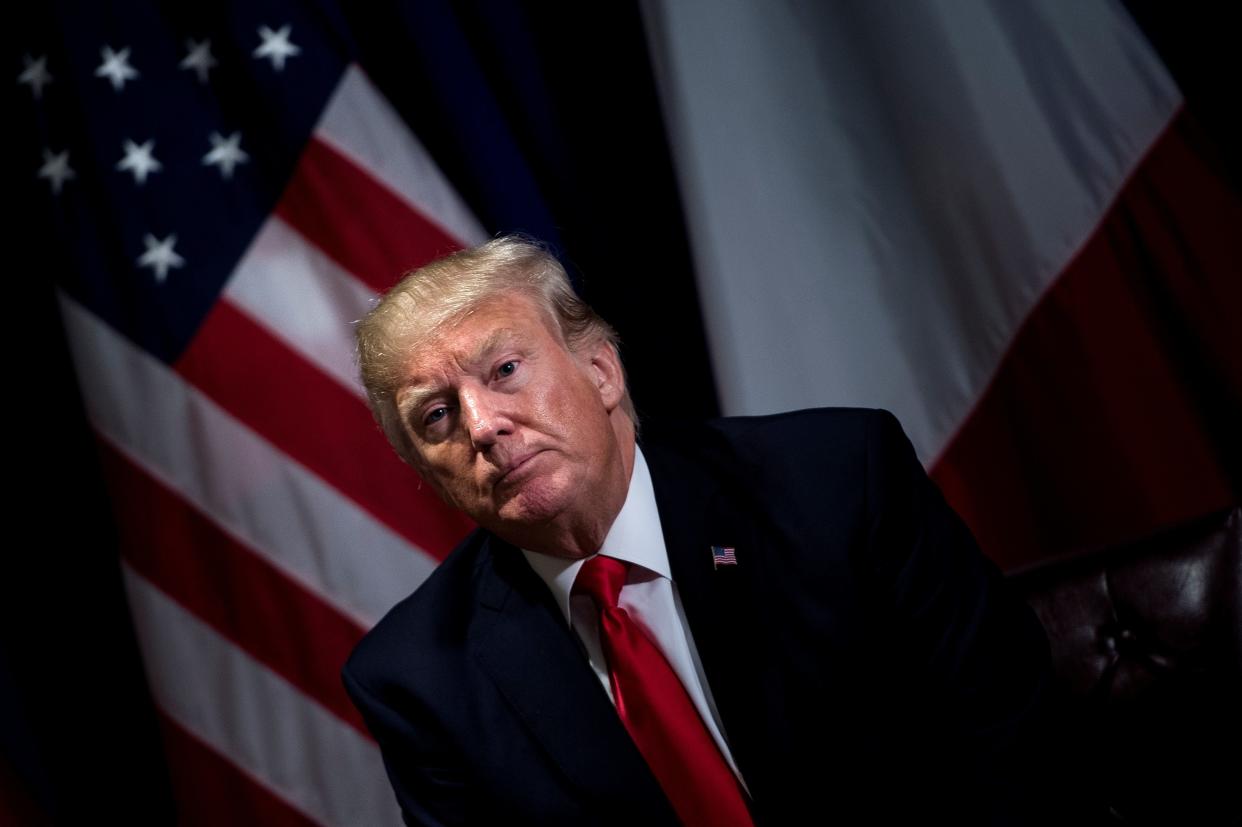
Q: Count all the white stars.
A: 8